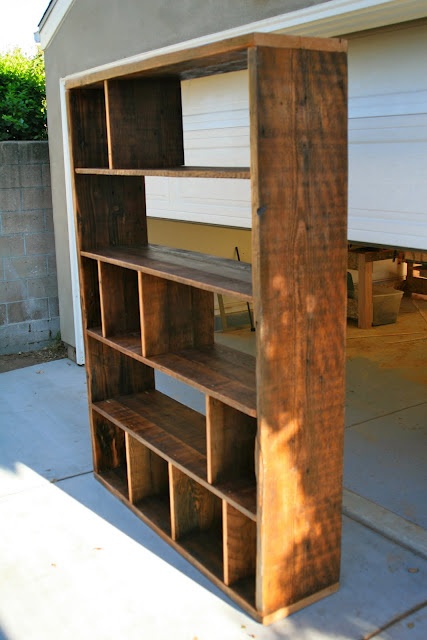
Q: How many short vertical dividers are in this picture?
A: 7